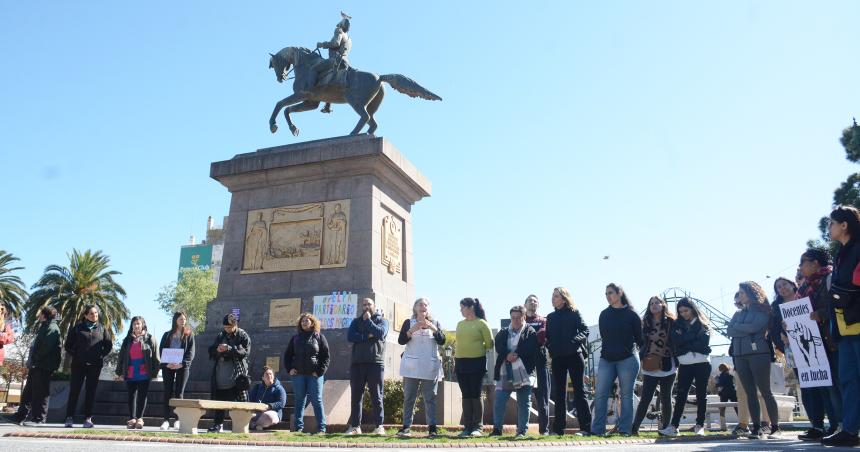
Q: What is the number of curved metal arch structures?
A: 1